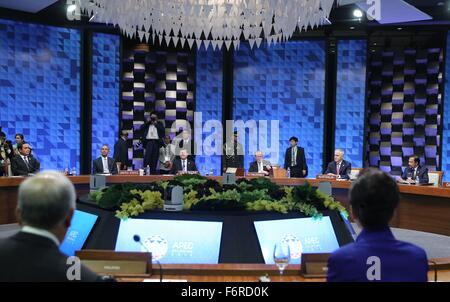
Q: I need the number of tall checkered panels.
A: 2